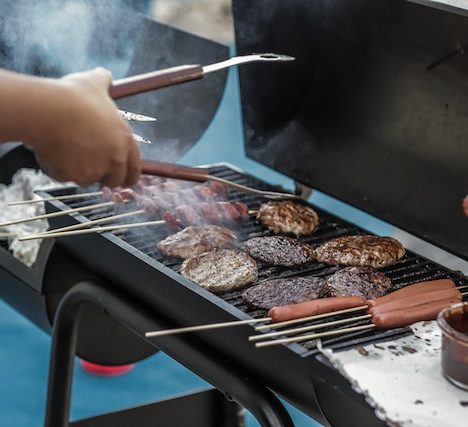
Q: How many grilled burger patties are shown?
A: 7